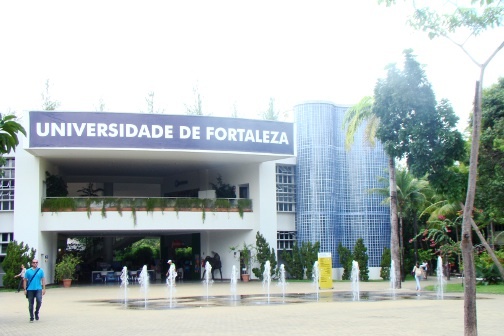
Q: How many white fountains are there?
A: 11